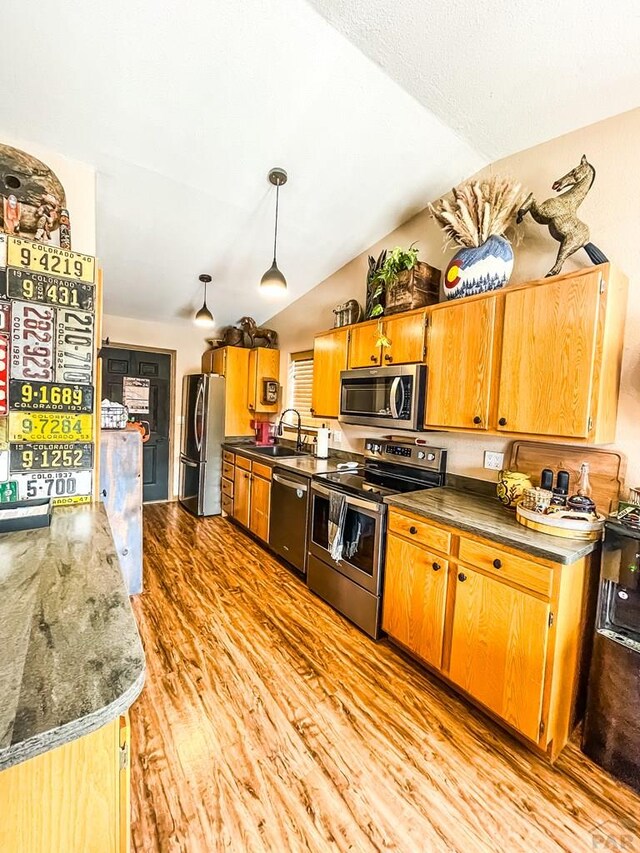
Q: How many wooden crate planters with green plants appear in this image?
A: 1